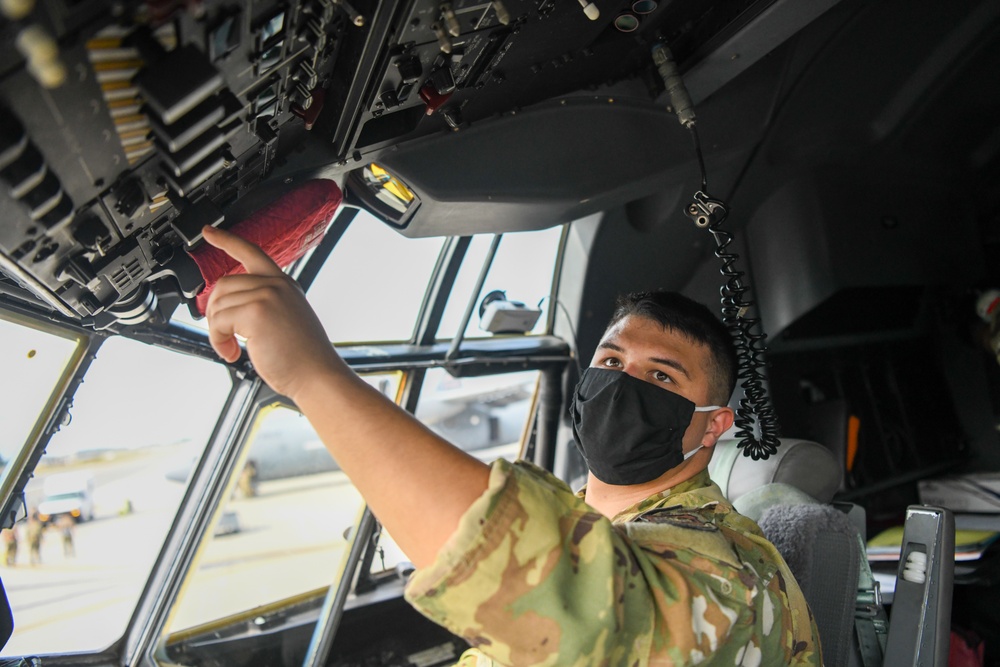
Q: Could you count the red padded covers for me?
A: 1